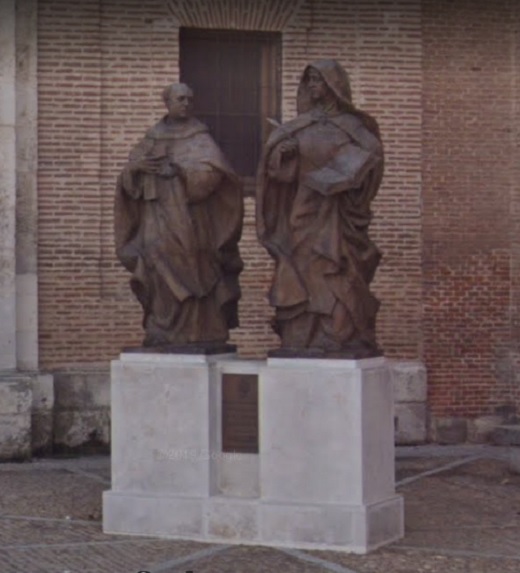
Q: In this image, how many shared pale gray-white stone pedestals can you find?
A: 1